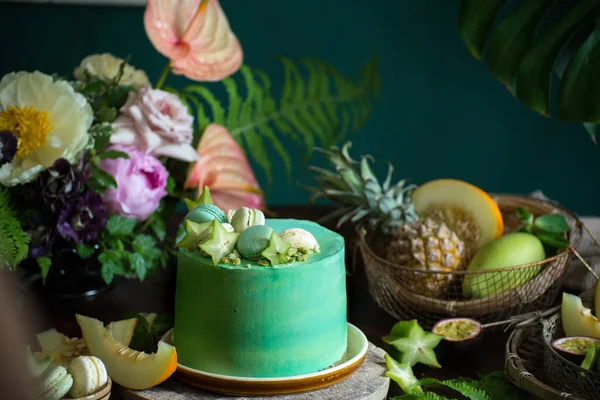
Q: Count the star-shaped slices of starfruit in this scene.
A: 6